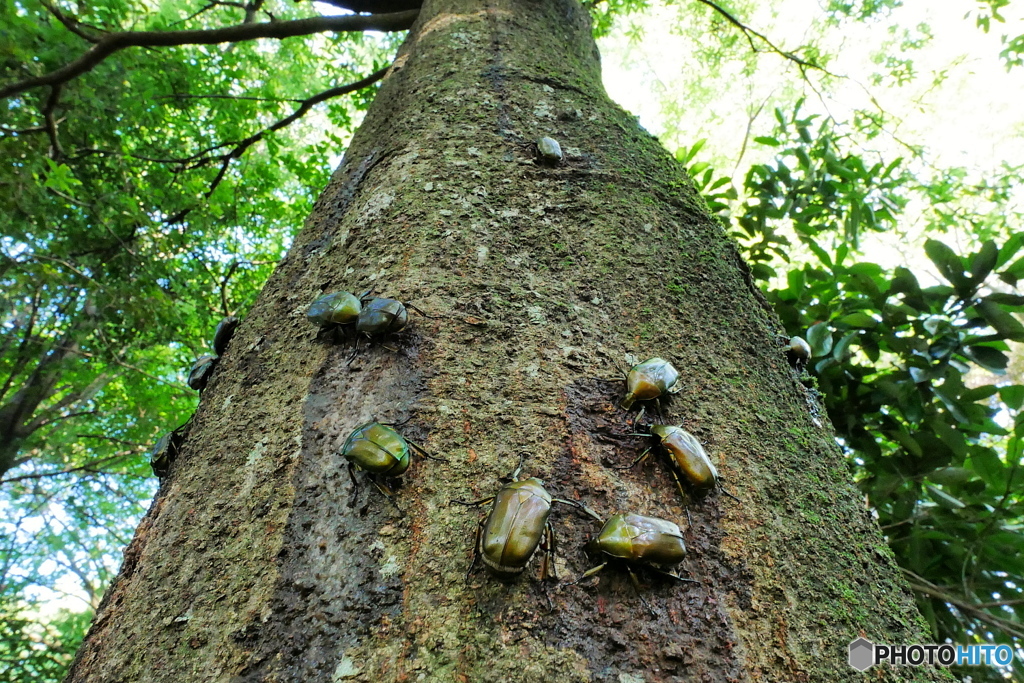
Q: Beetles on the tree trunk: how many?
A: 12